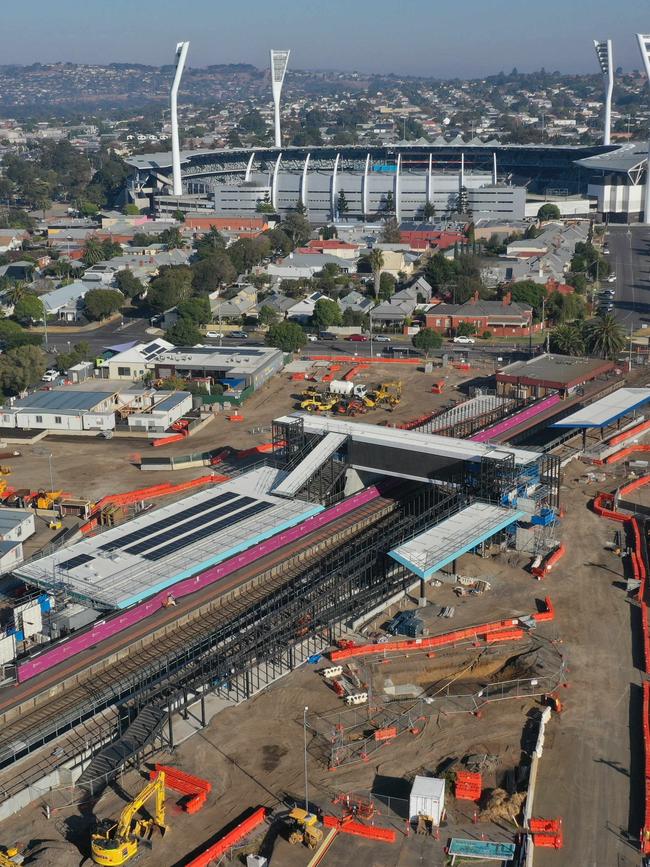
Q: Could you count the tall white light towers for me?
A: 4